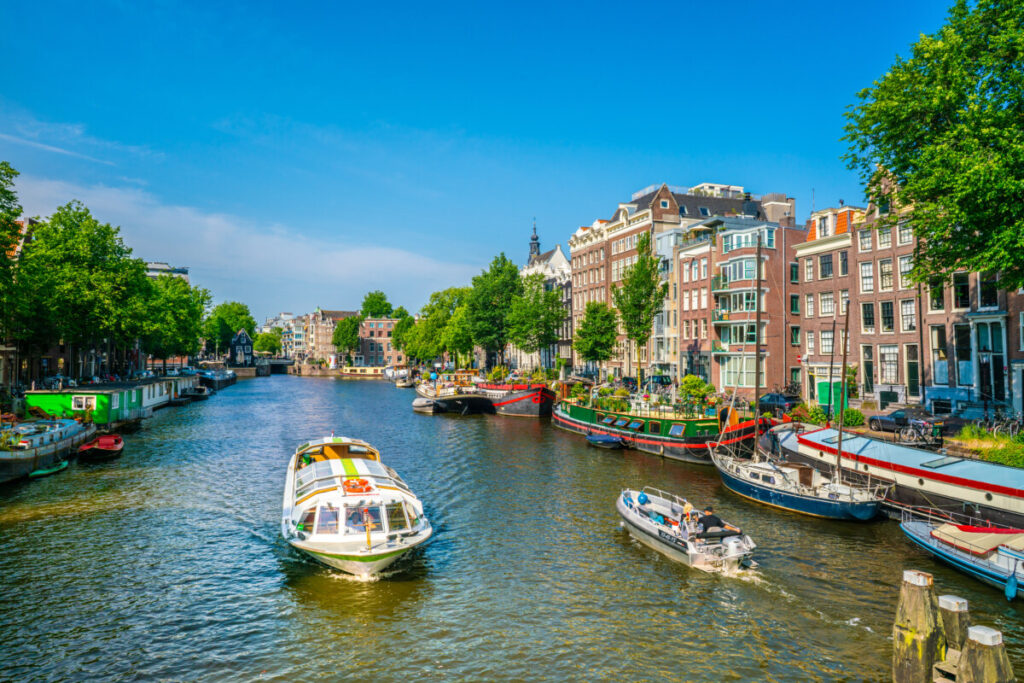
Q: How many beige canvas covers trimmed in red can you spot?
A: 1